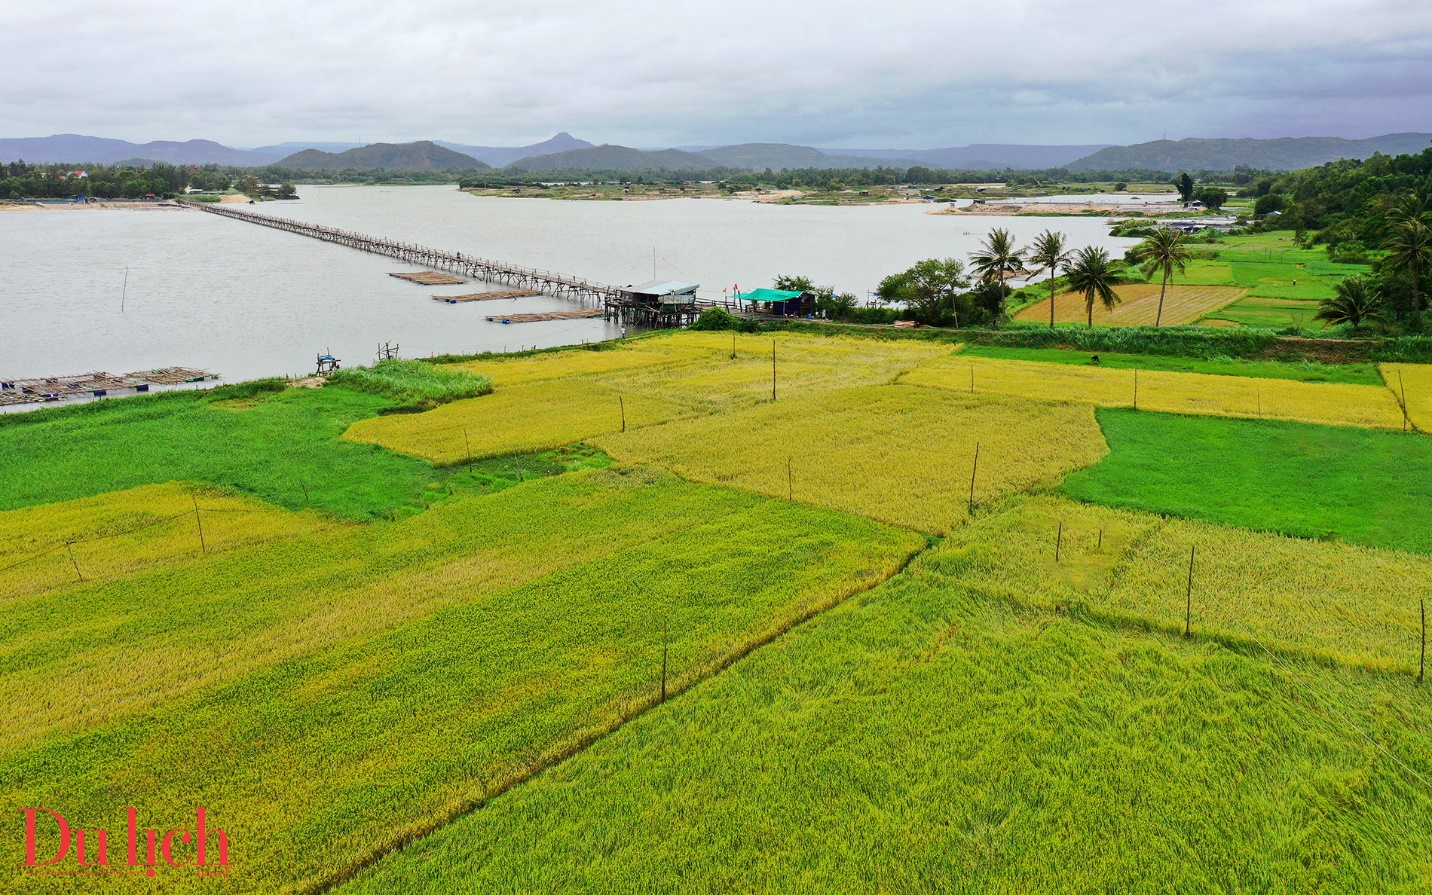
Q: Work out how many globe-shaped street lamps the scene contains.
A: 0